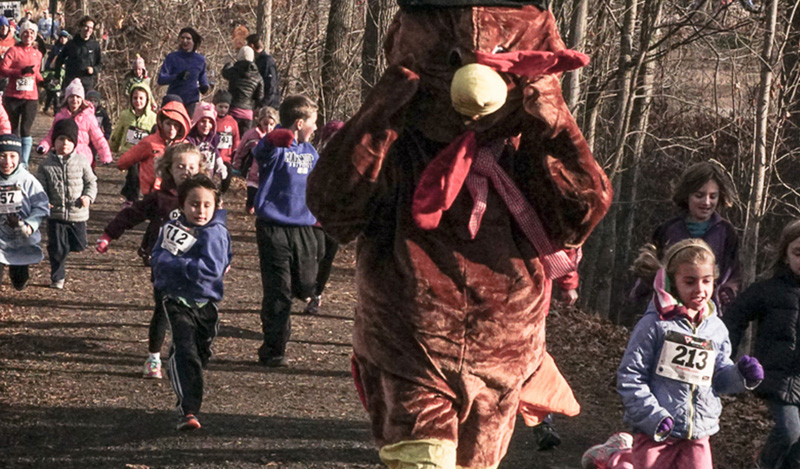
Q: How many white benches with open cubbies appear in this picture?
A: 0